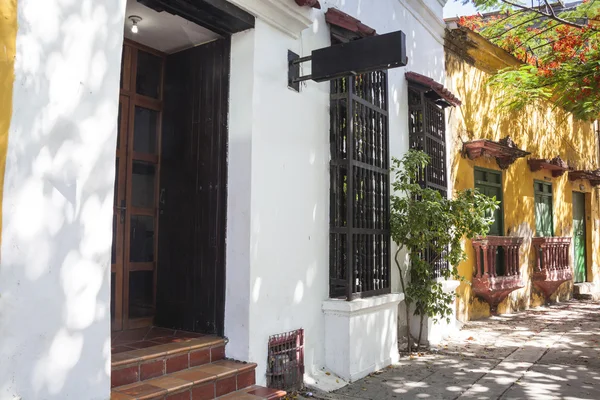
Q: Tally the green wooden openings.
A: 3